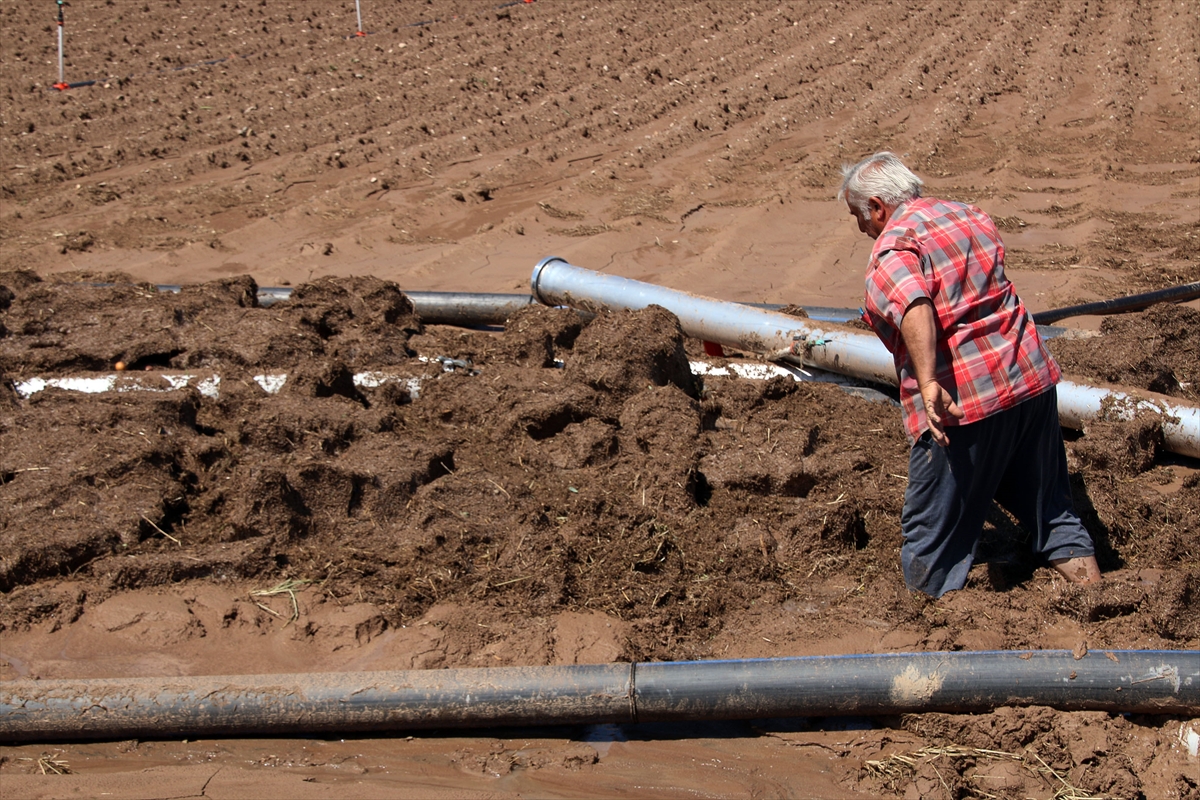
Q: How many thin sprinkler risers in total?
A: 2